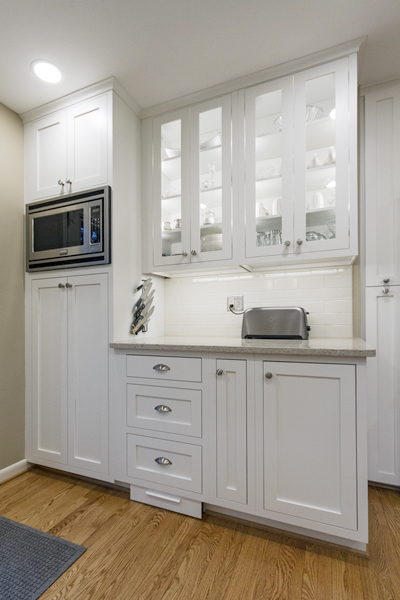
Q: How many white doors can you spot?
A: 12